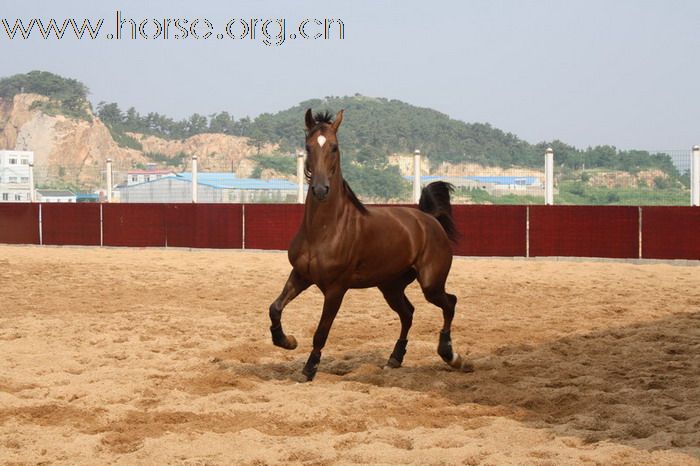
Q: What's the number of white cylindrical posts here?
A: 7